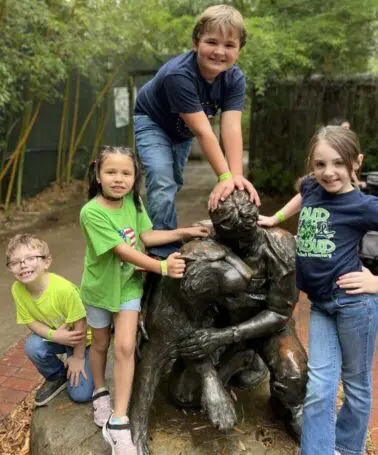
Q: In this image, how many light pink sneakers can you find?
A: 2